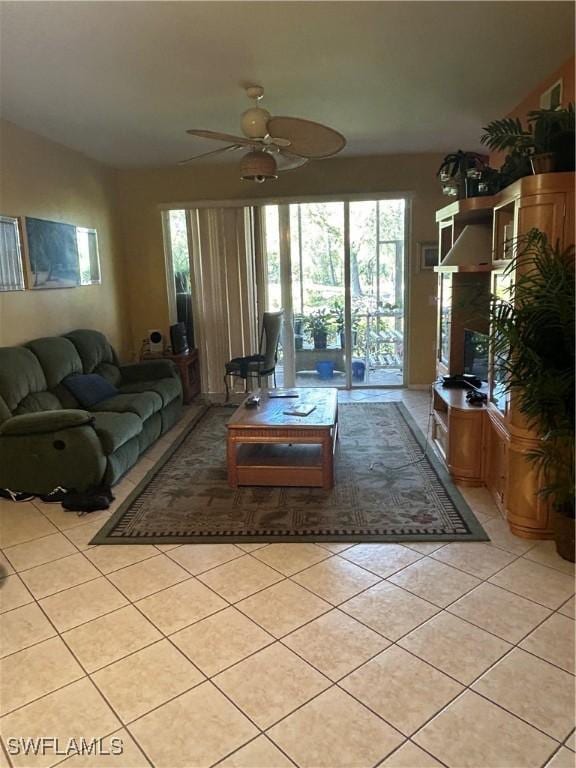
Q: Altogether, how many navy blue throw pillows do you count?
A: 1